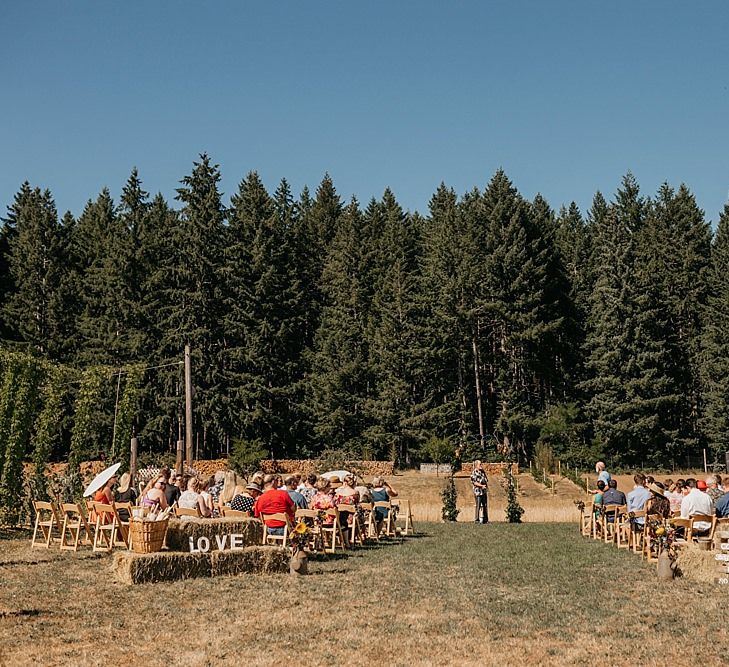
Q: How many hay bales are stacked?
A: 3